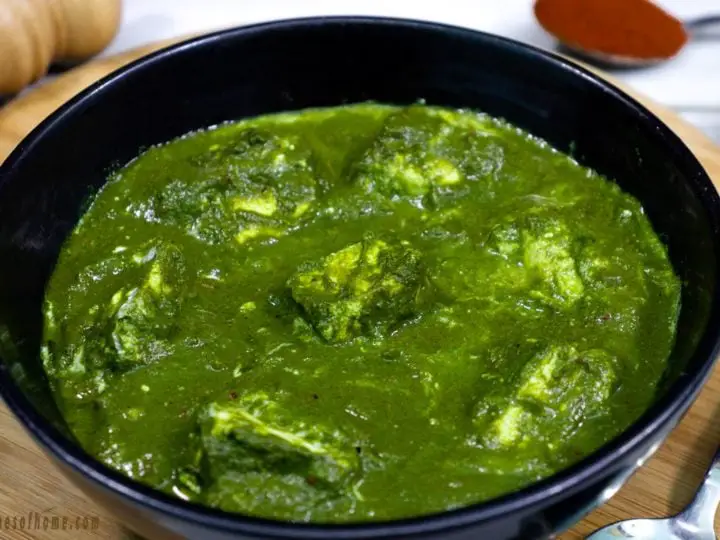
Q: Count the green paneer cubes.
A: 7